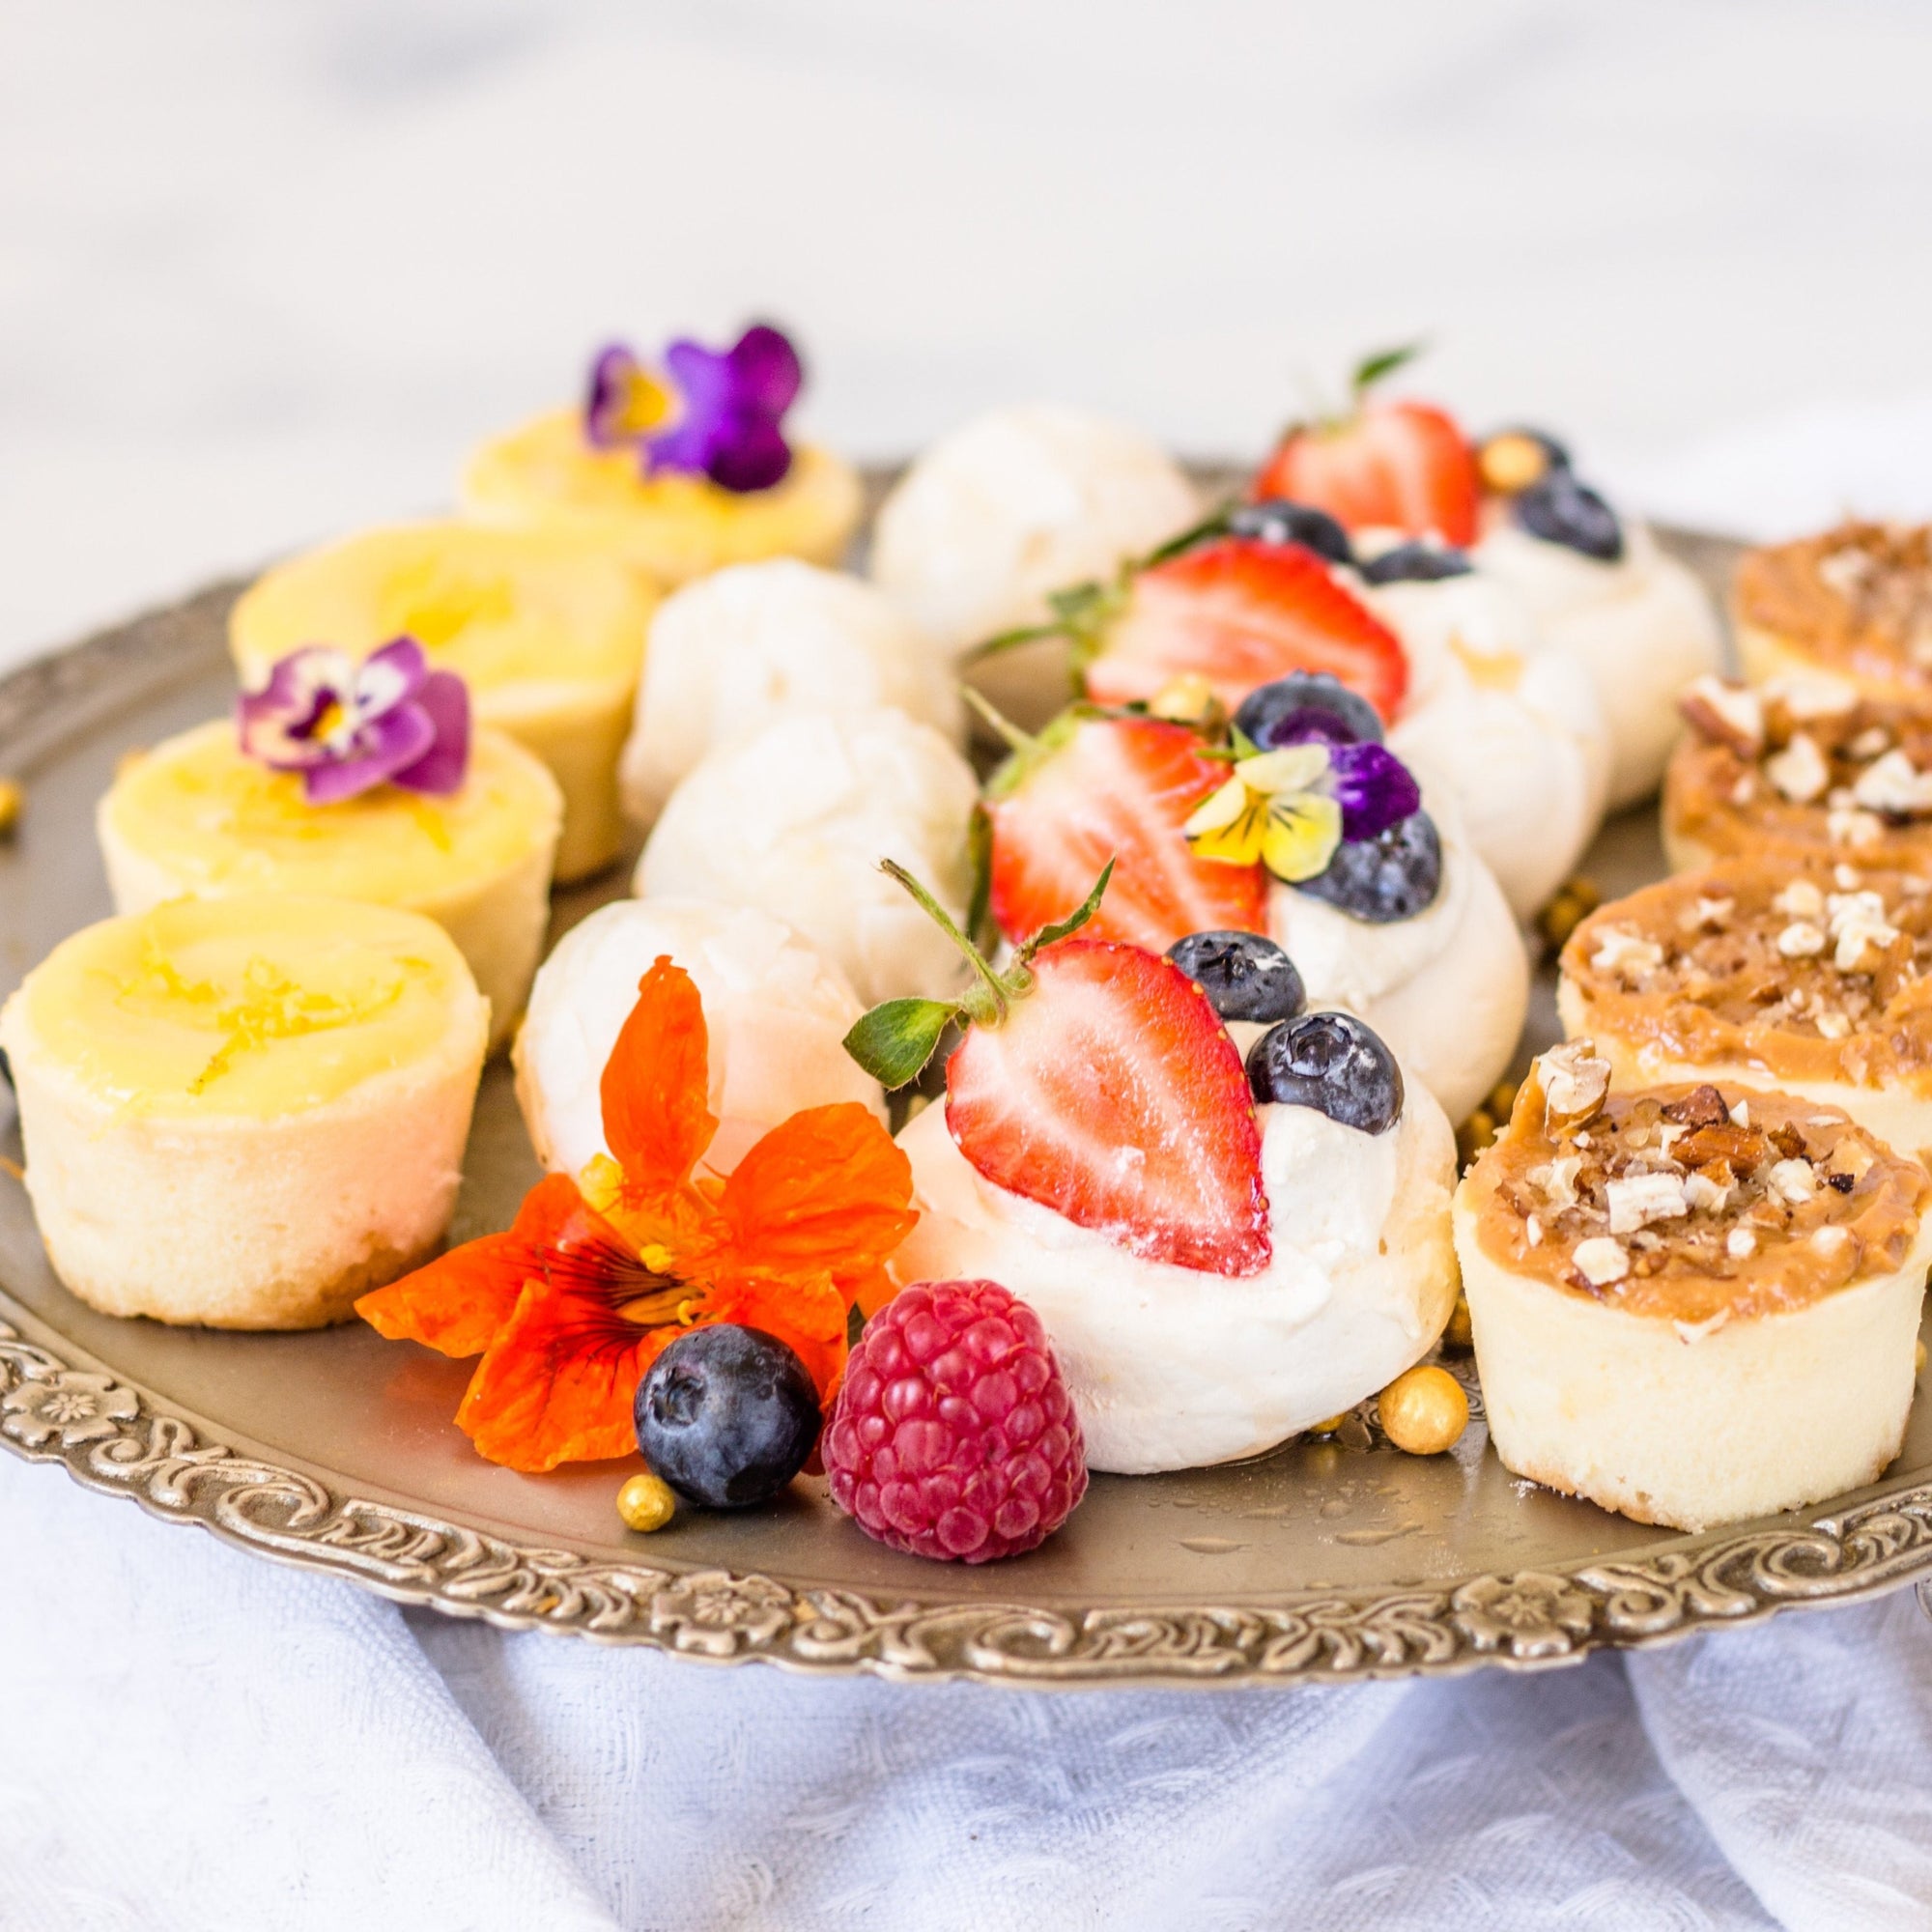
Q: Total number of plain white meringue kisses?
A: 4